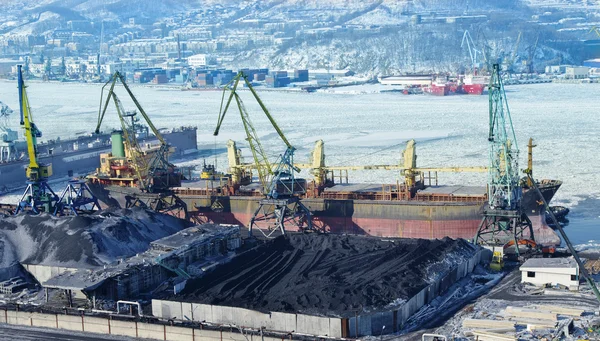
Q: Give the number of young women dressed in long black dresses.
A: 0